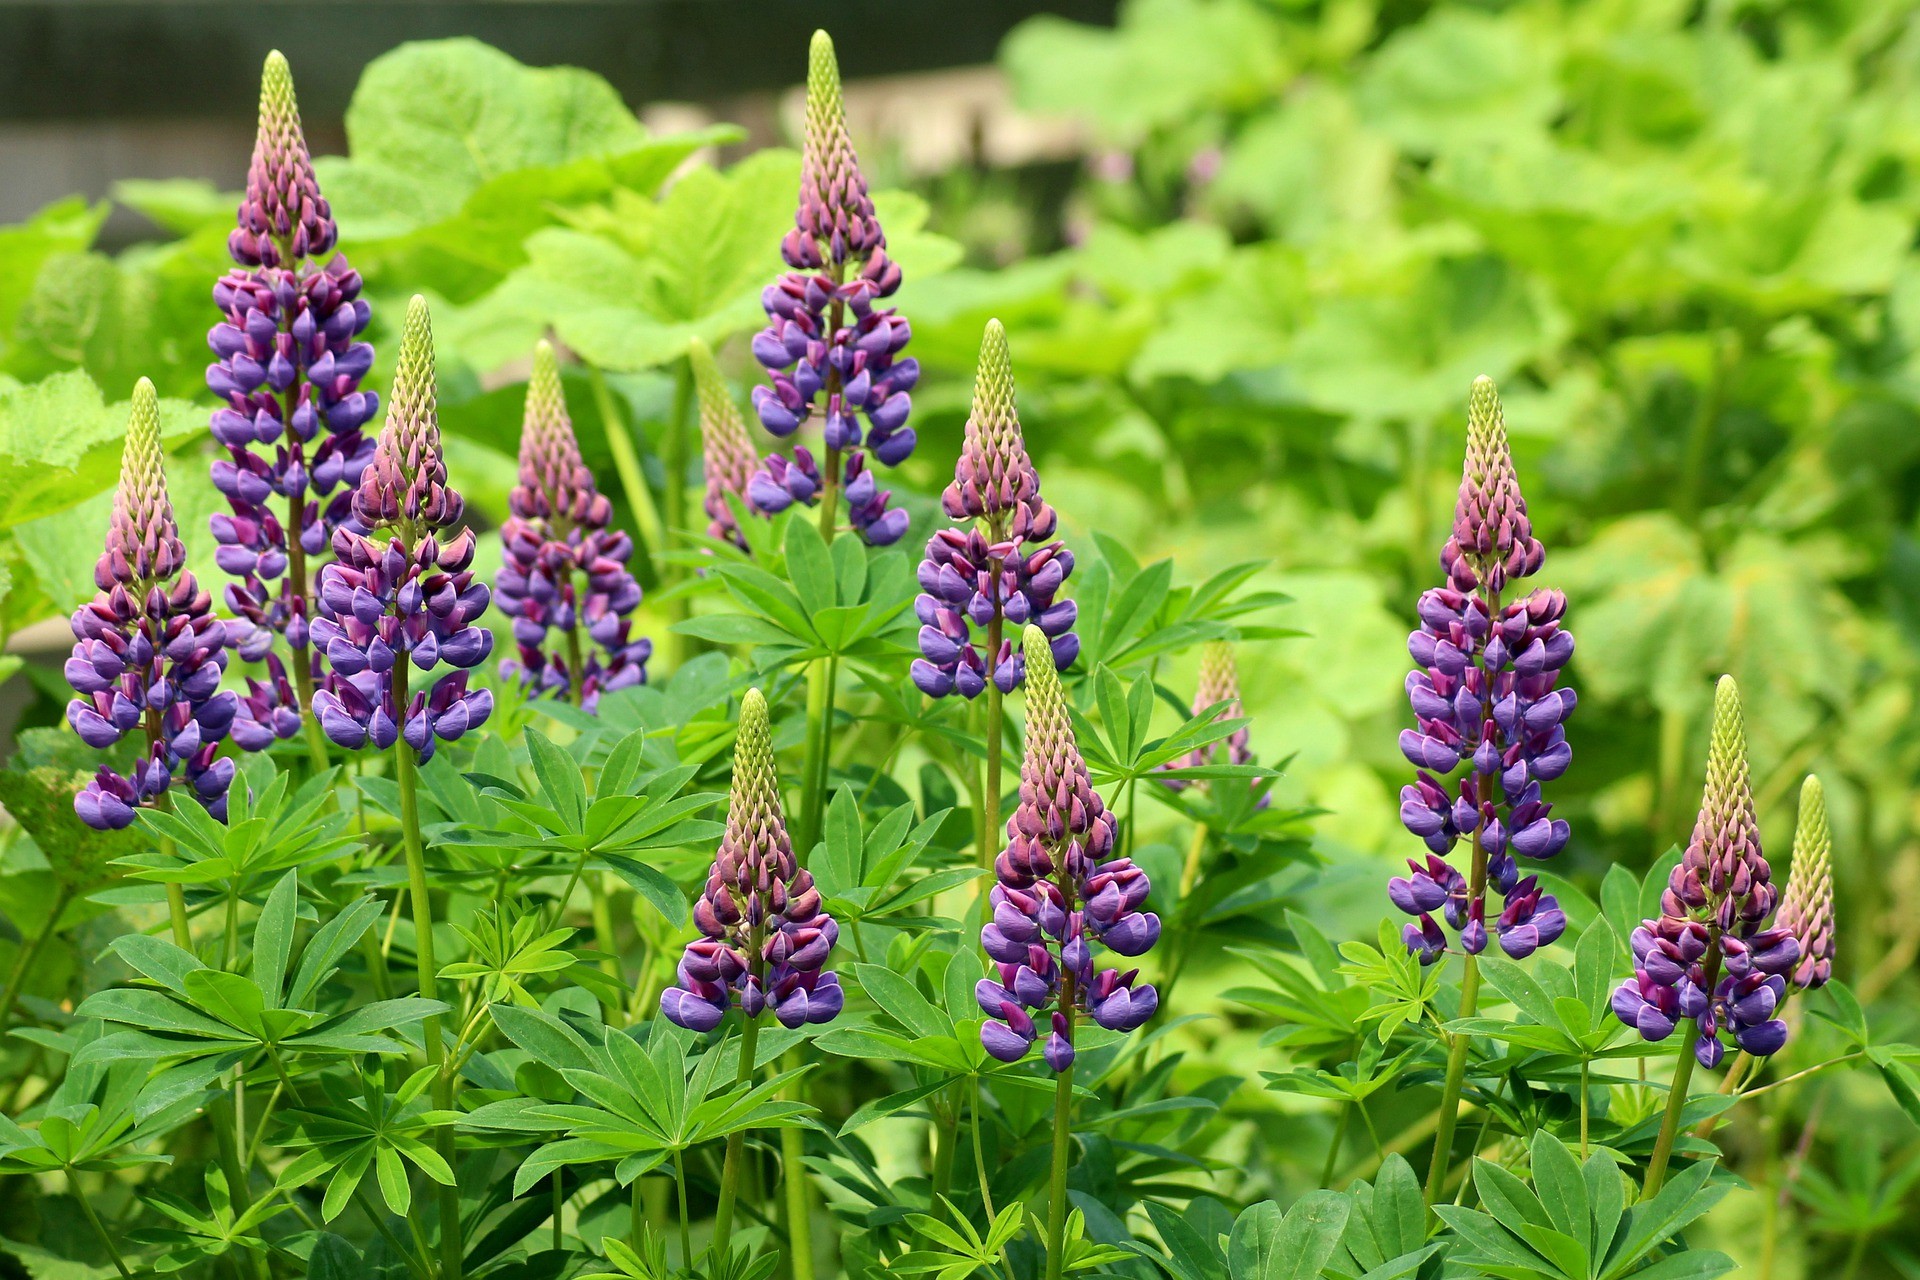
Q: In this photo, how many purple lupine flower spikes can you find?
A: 13